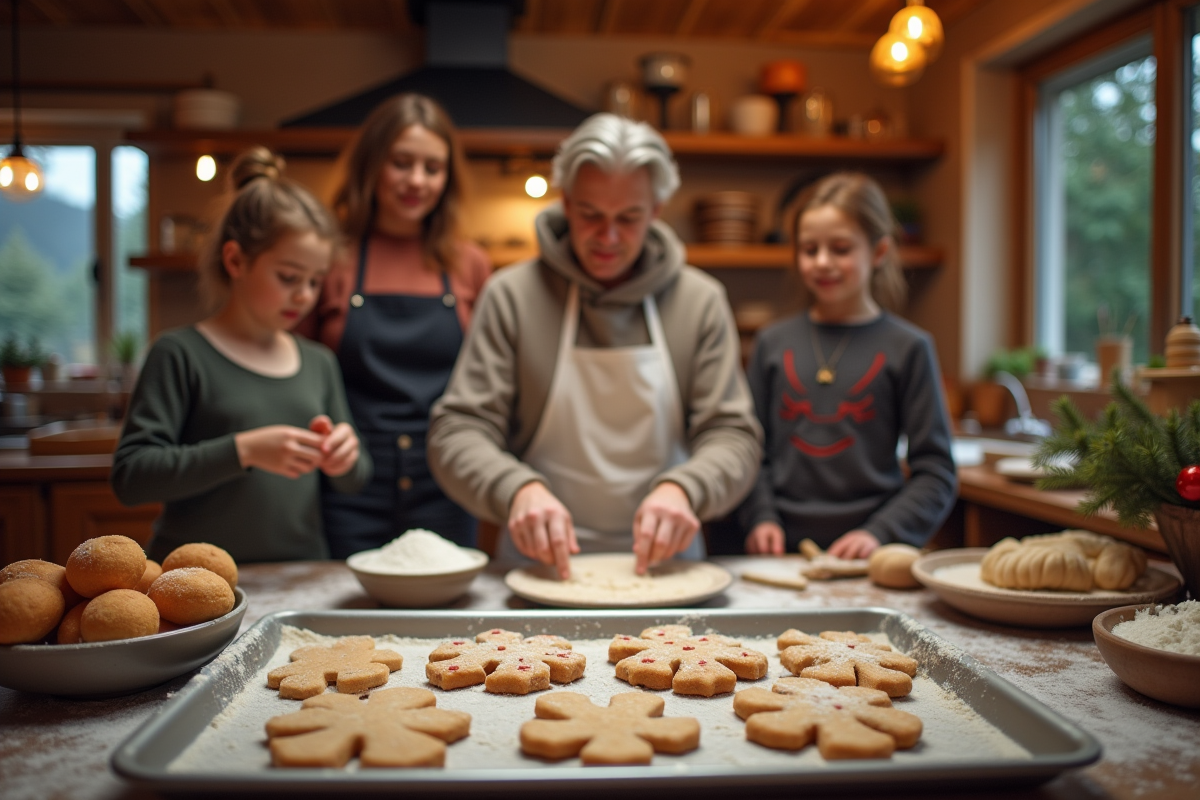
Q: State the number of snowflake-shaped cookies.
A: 7